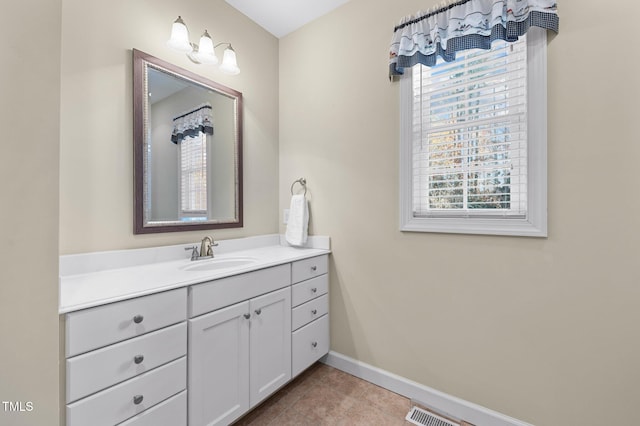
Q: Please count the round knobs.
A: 9